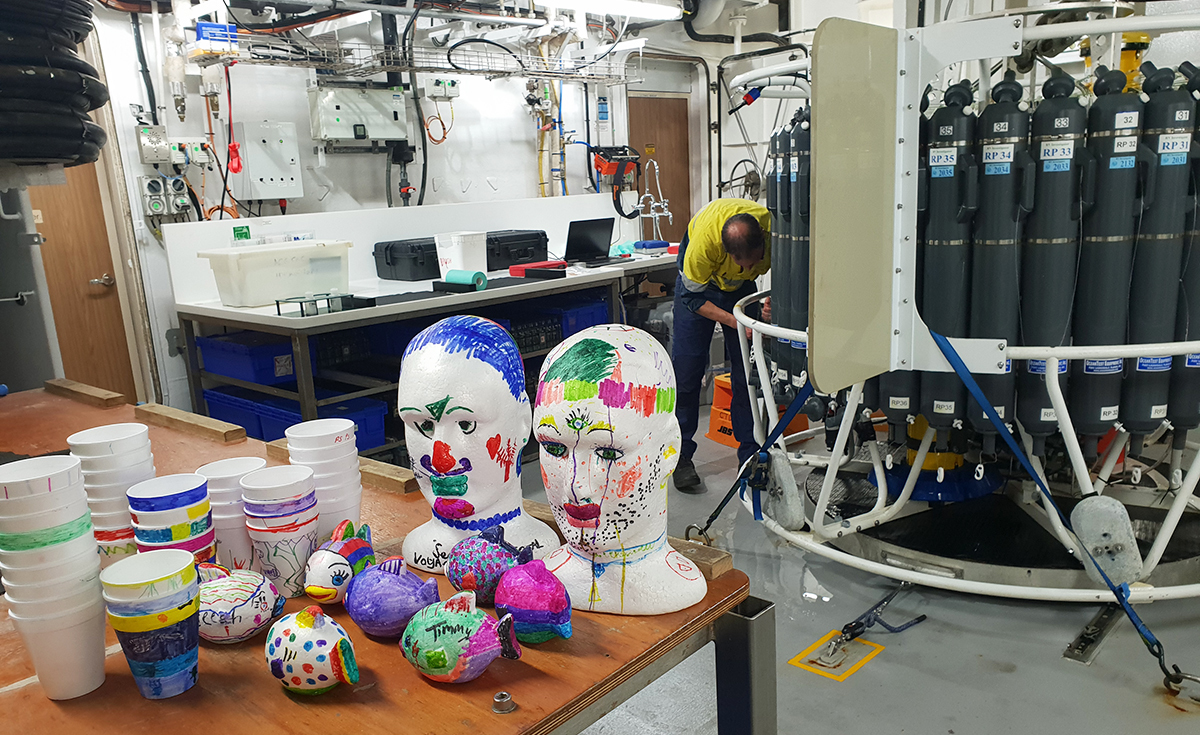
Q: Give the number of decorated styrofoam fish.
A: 7